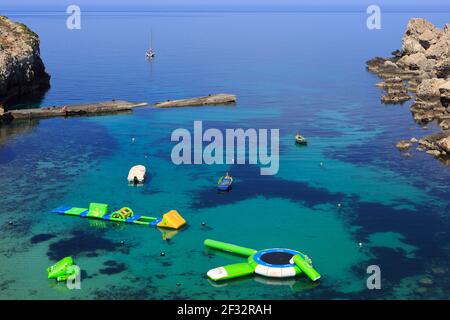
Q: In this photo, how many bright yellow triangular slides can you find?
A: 1